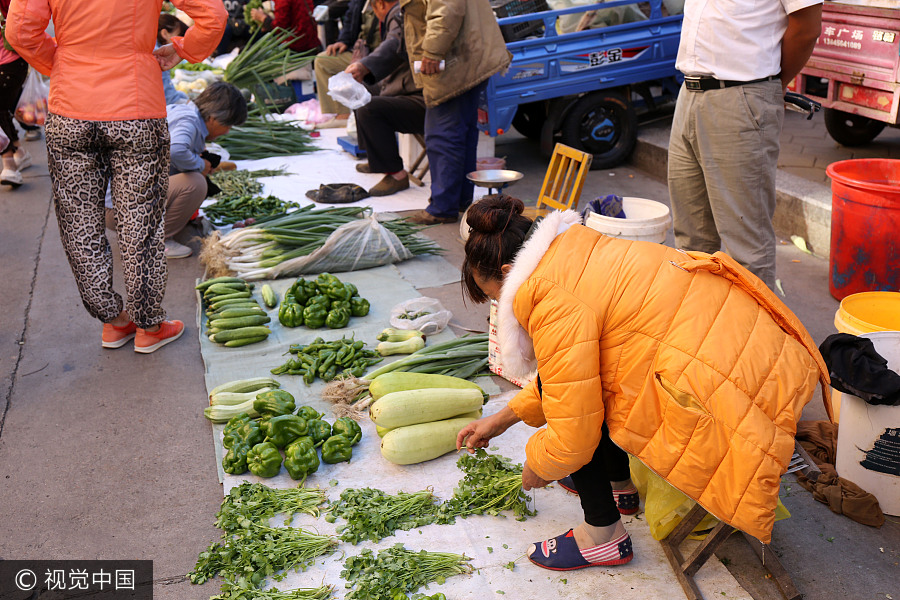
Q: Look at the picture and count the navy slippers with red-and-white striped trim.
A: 2